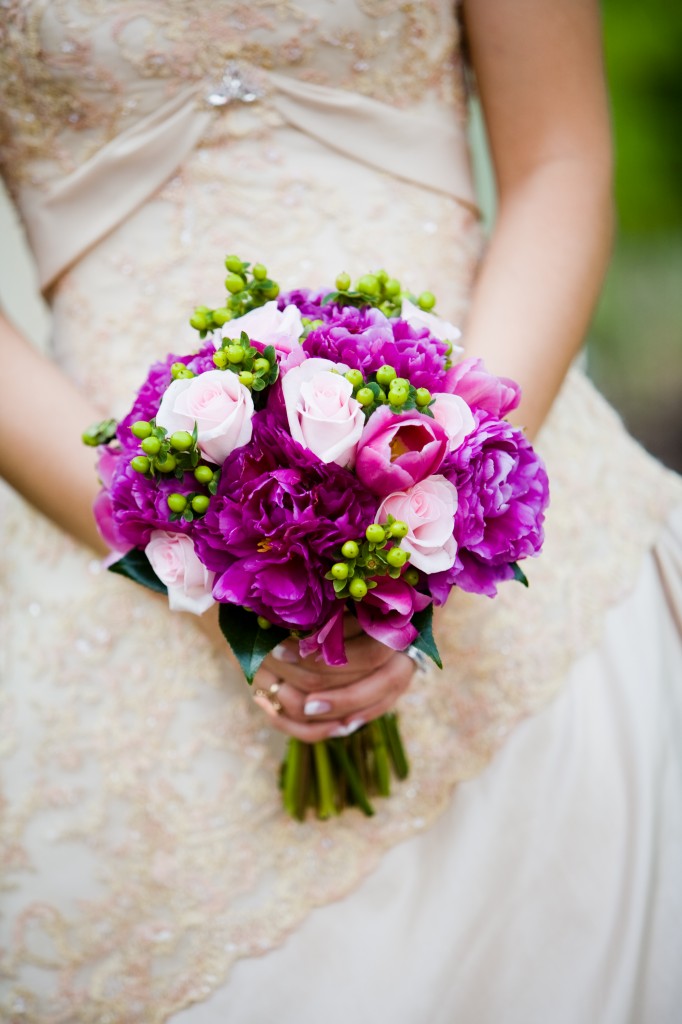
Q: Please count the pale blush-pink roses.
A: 7